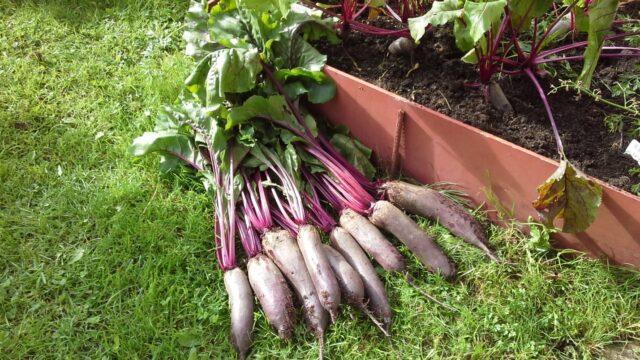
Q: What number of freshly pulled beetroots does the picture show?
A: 9